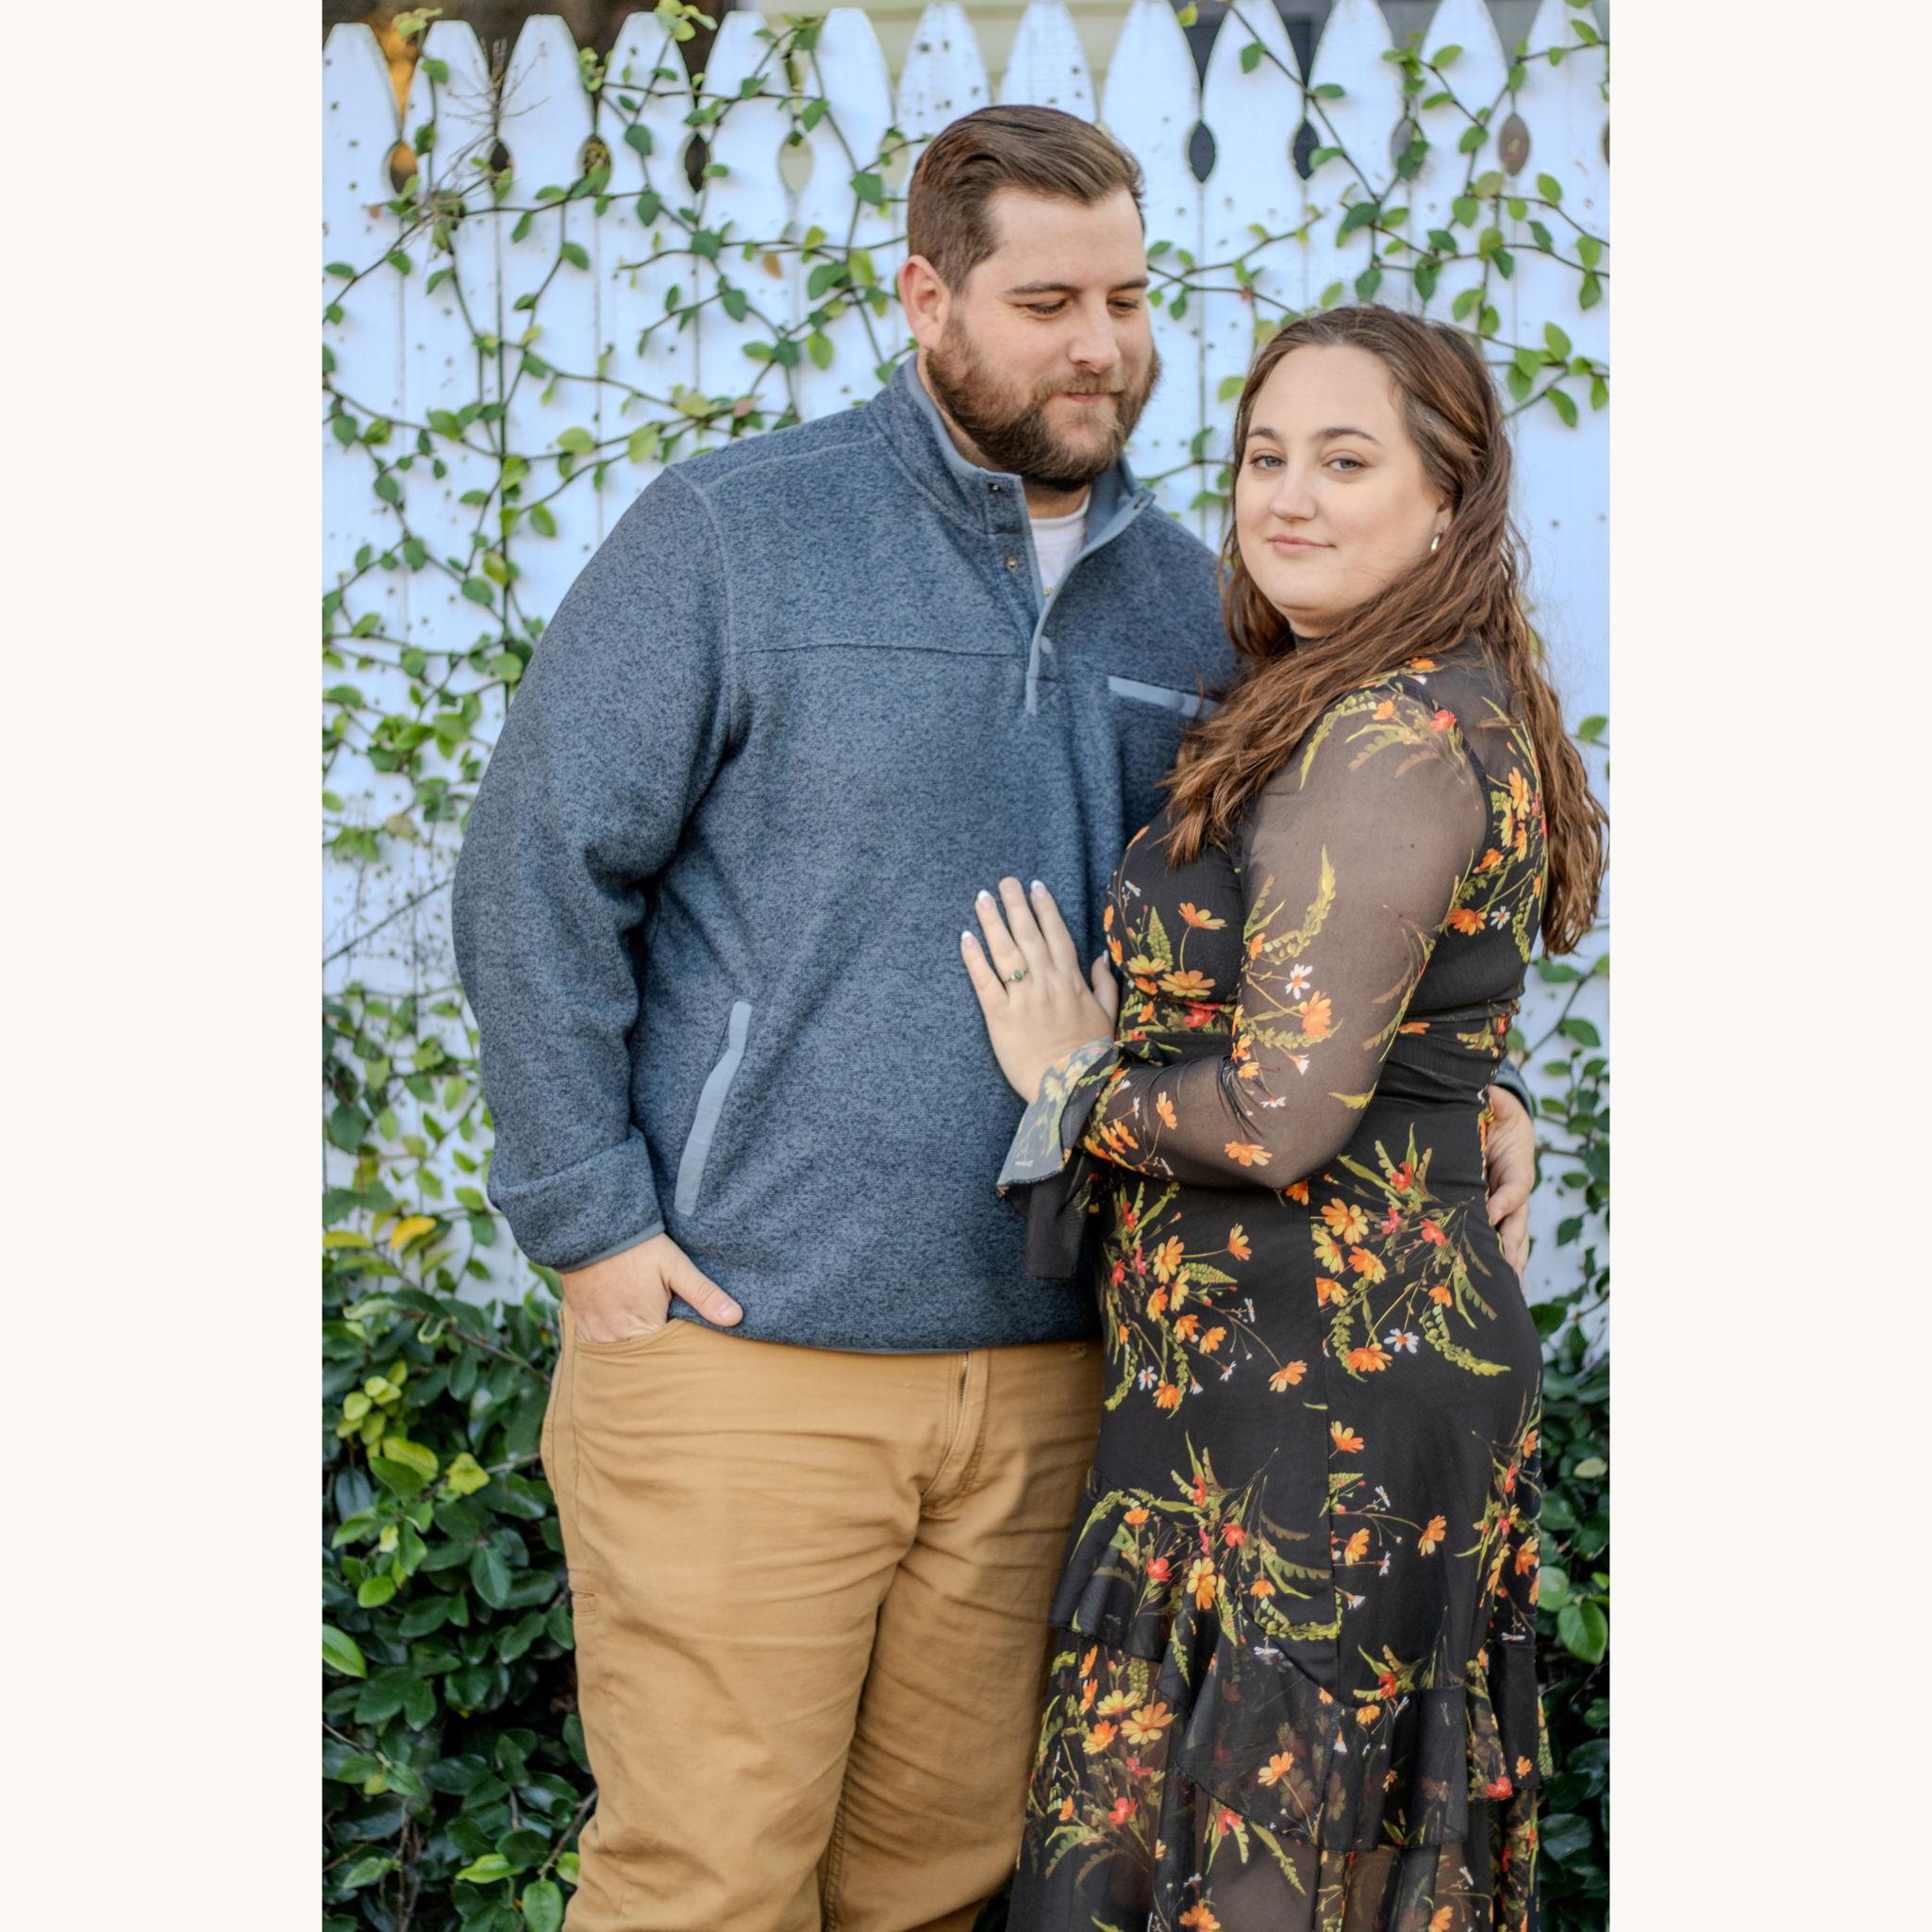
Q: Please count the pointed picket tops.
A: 13